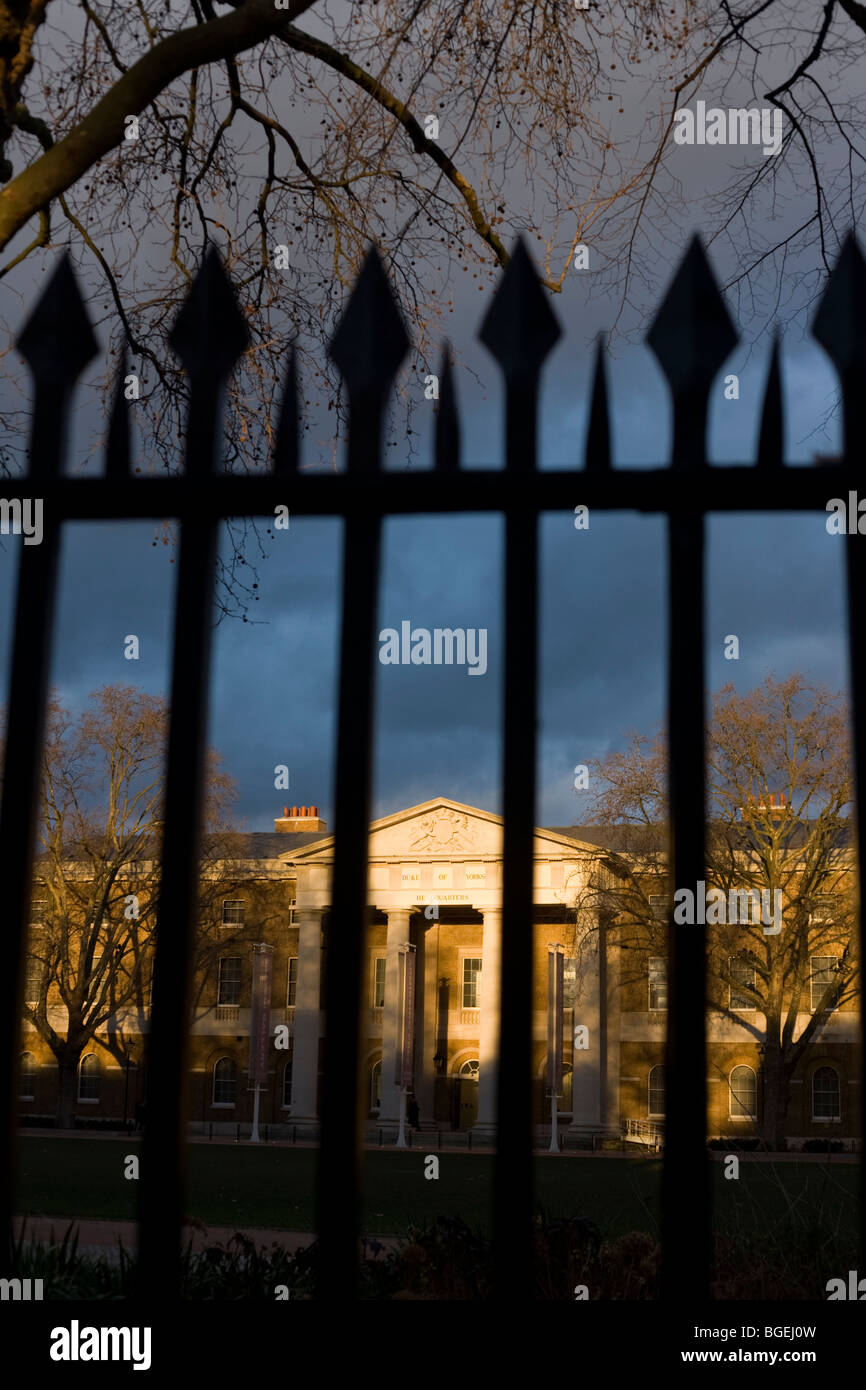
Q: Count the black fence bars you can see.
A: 6